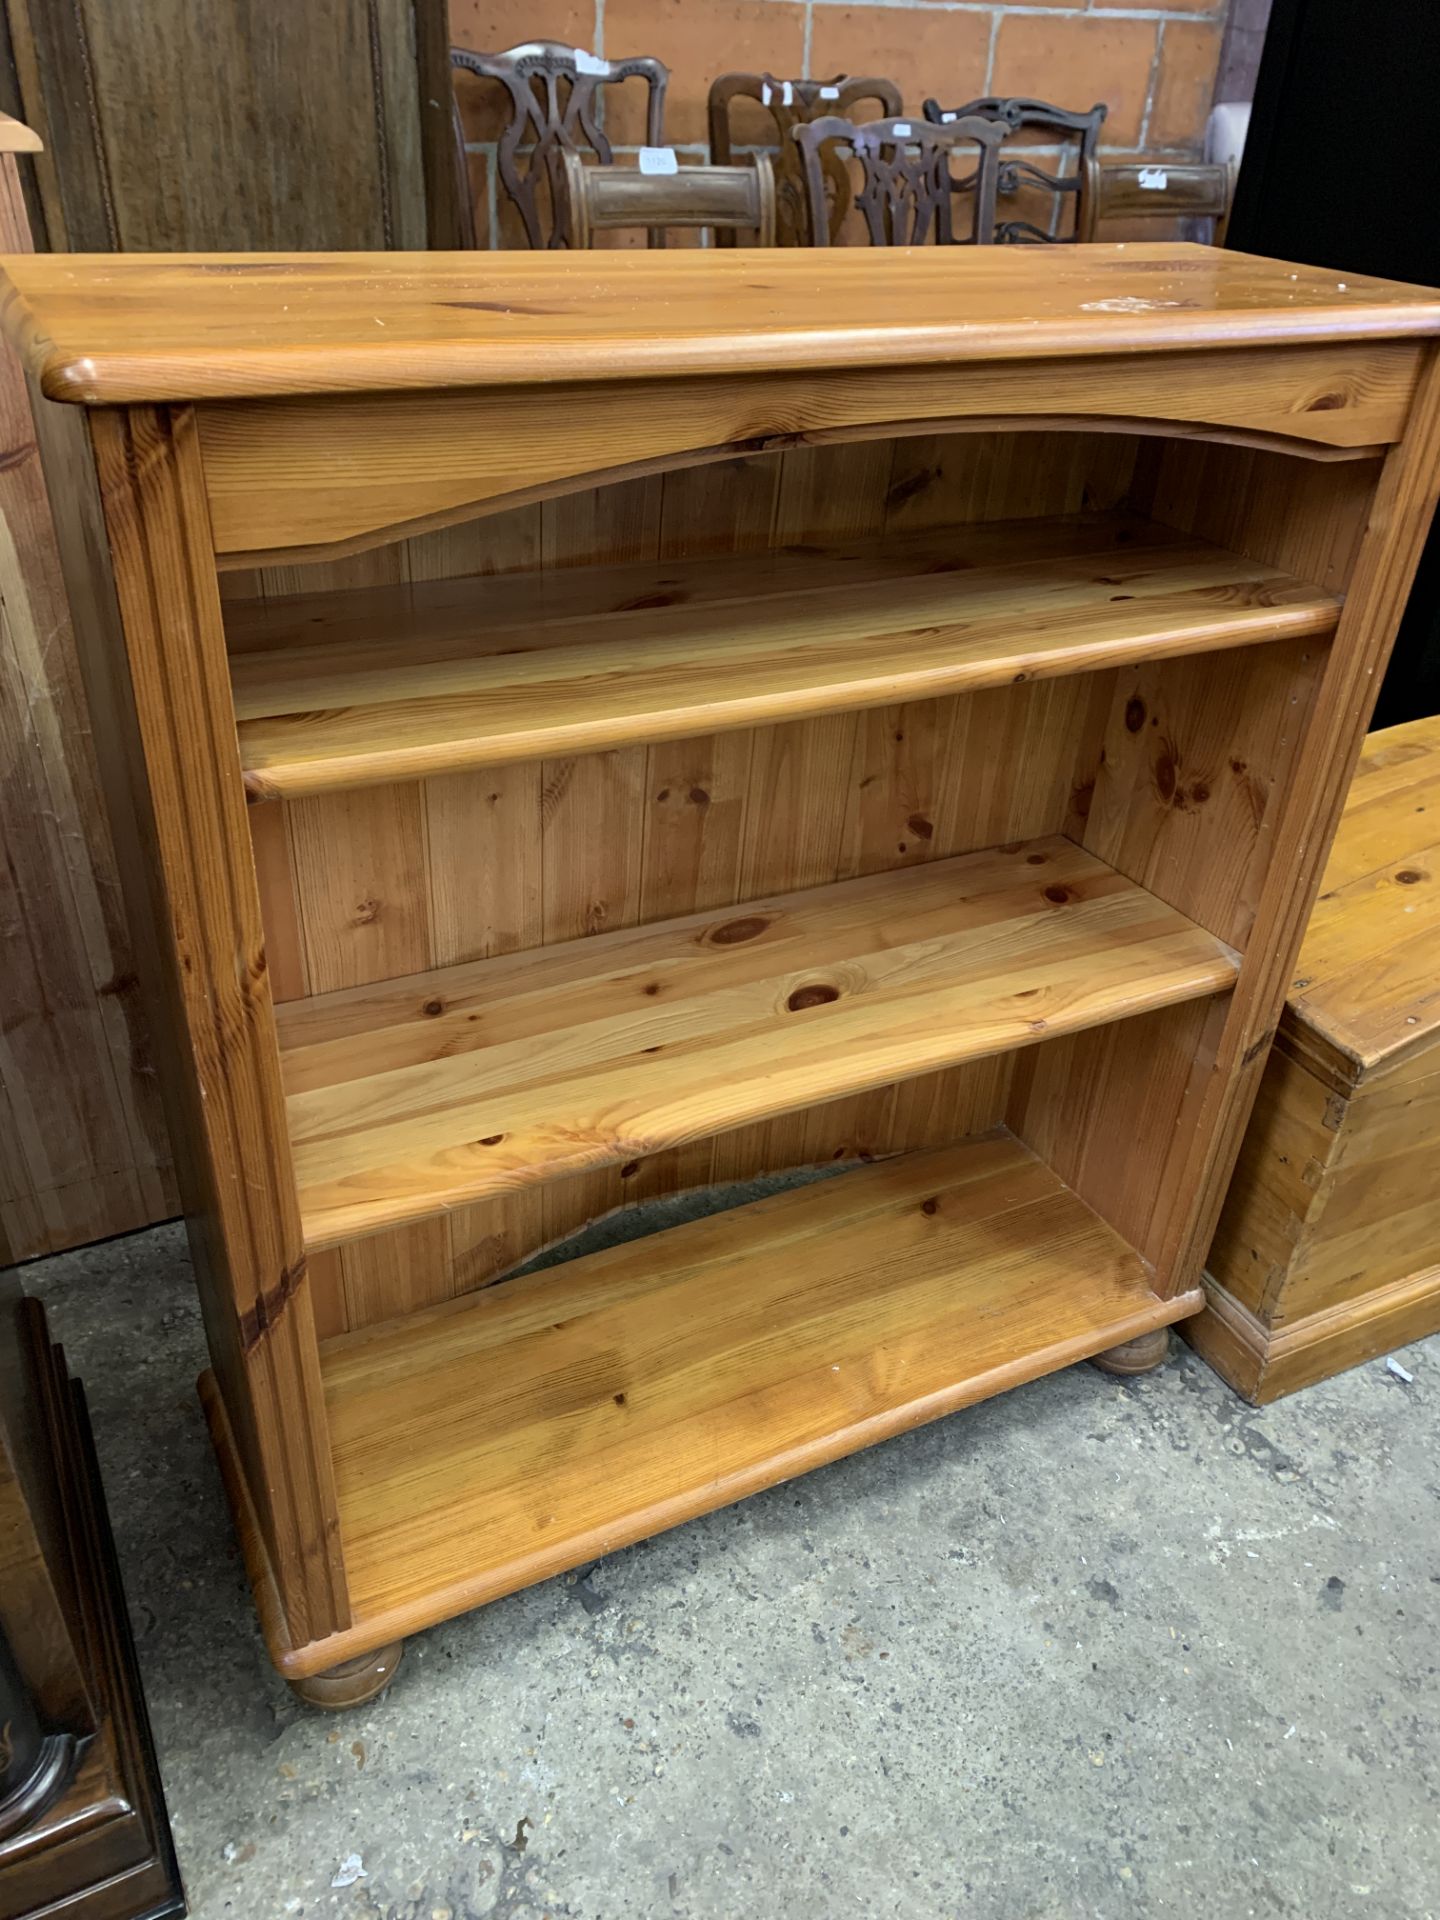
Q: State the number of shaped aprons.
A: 1